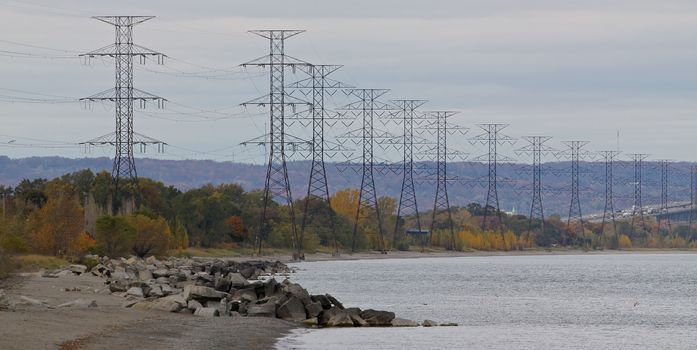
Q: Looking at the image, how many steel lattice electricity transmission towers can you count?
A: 13